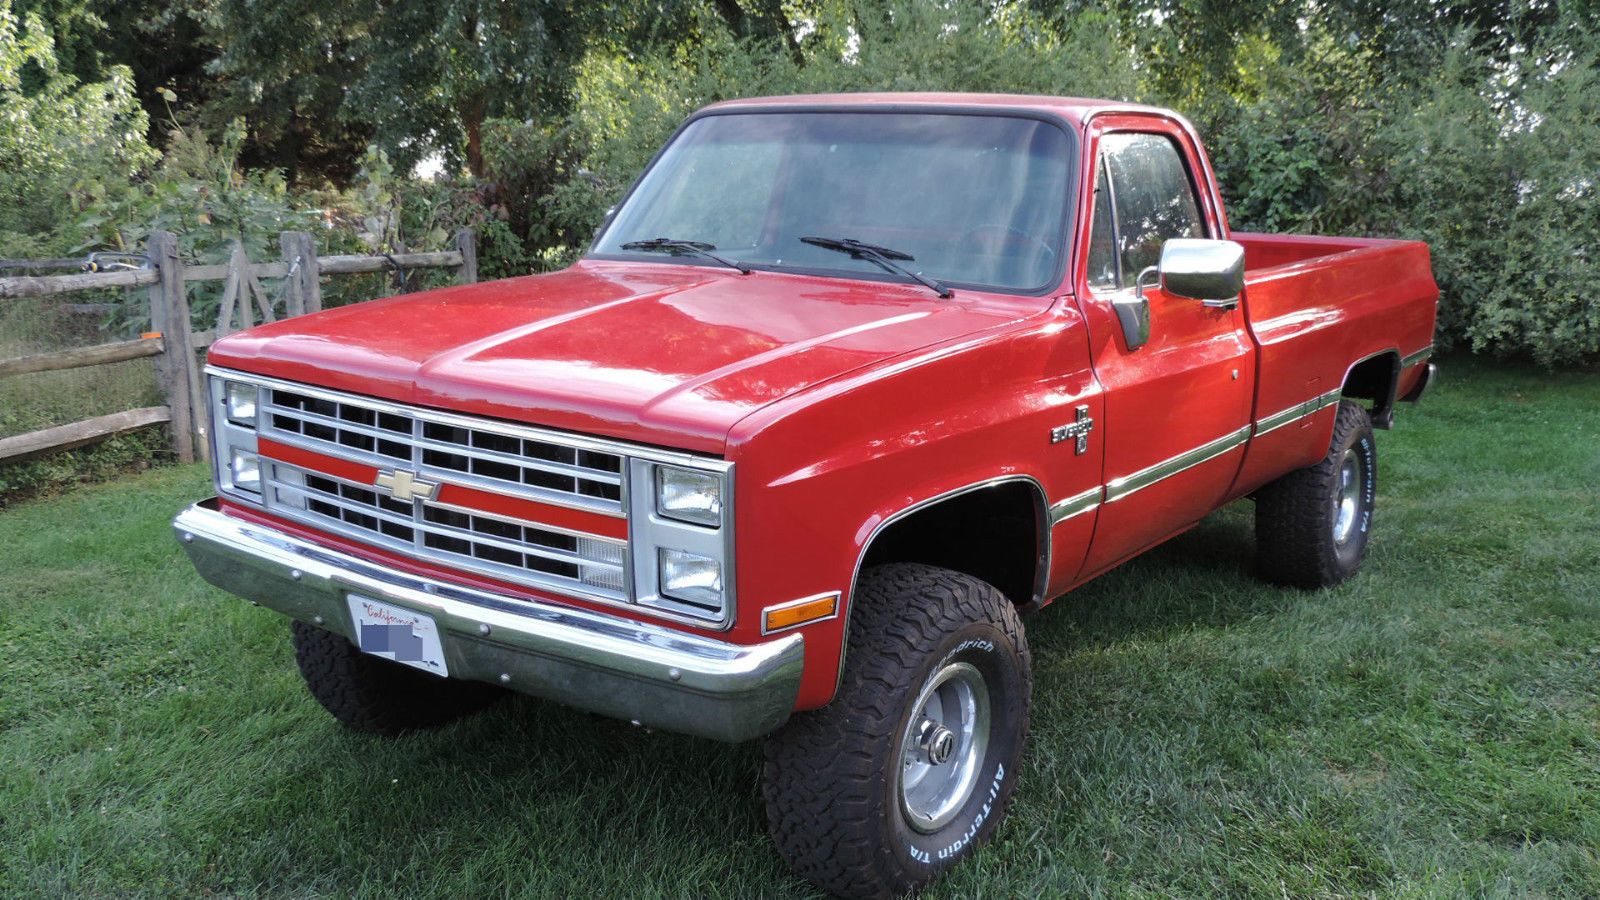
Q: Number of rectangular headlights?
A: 4